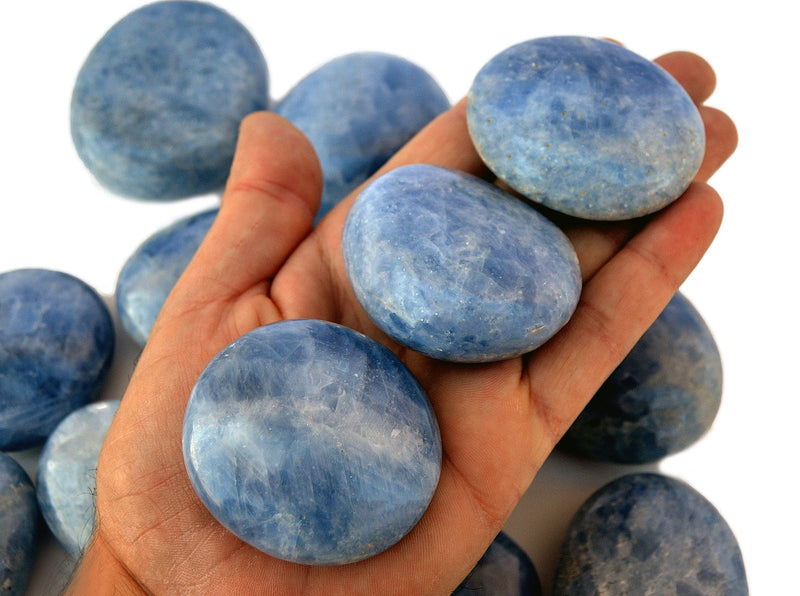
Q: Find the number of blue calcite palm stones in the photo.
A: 12